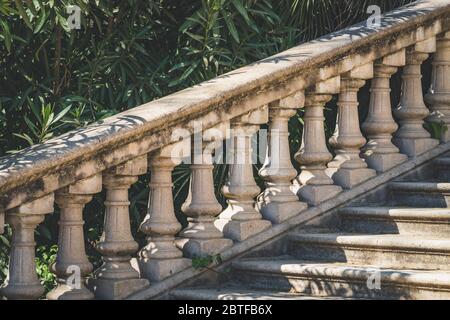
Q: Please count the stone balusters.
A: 12